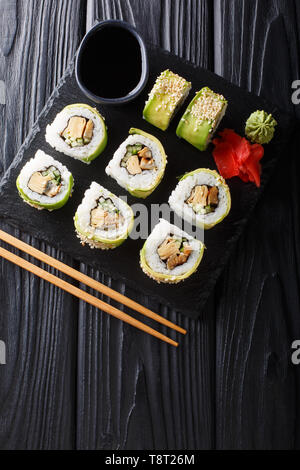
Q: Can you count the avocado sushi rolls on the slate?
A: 8